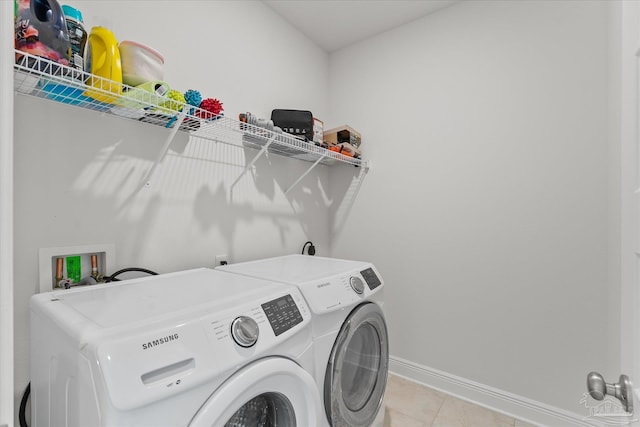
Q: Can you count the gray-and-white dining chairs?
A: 0